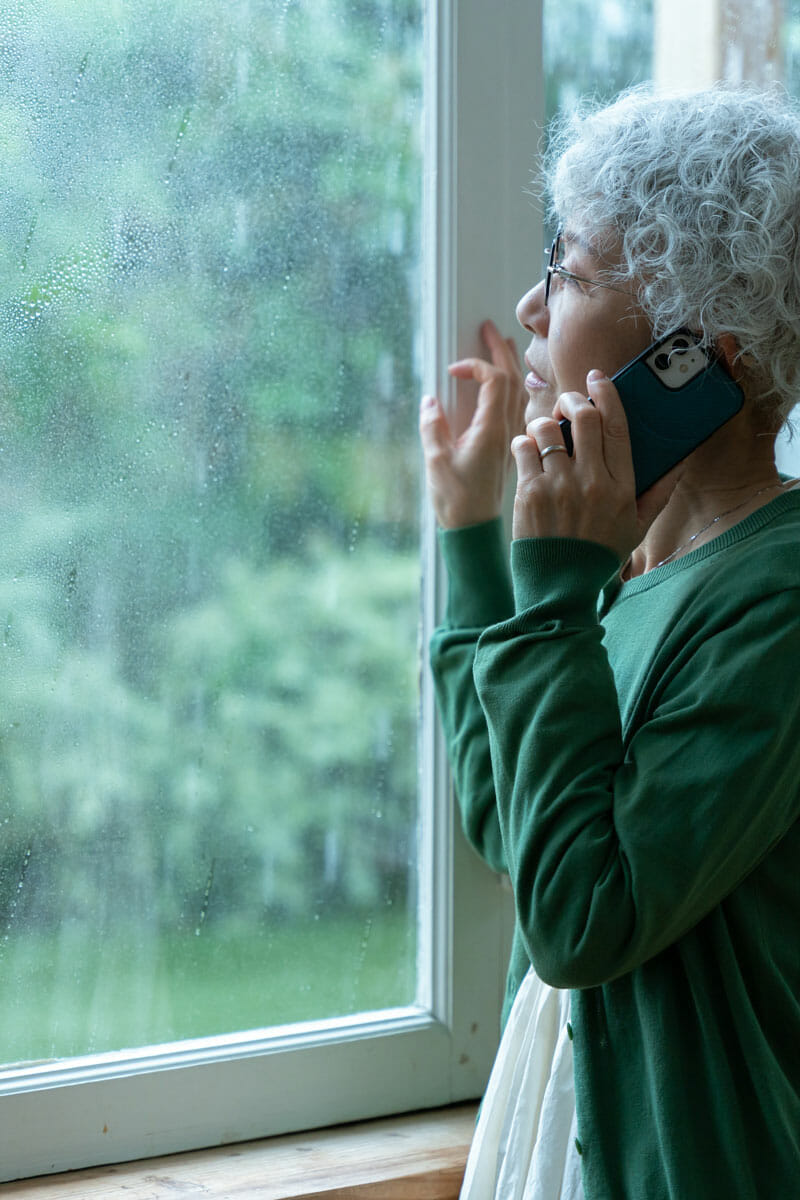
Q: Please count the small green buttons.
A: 2